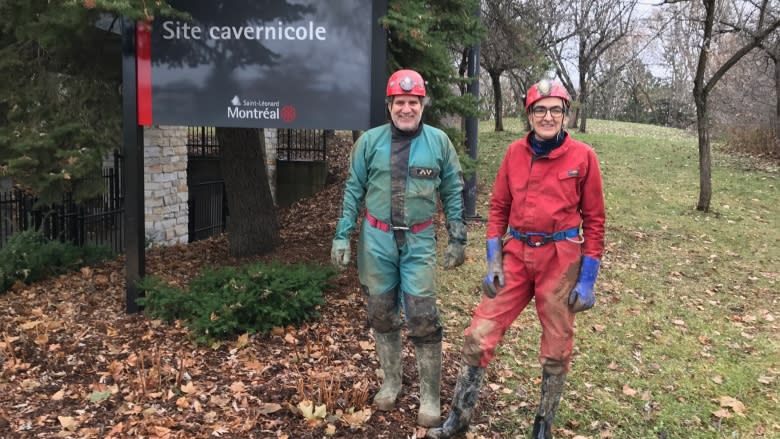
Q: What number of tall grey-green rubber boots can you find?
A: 2